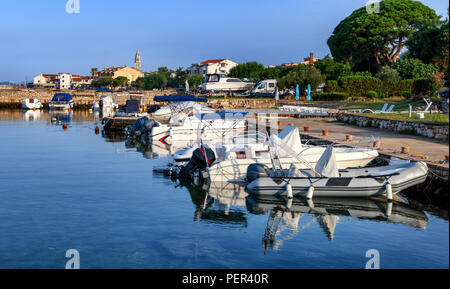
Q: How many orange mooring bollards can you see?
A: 8